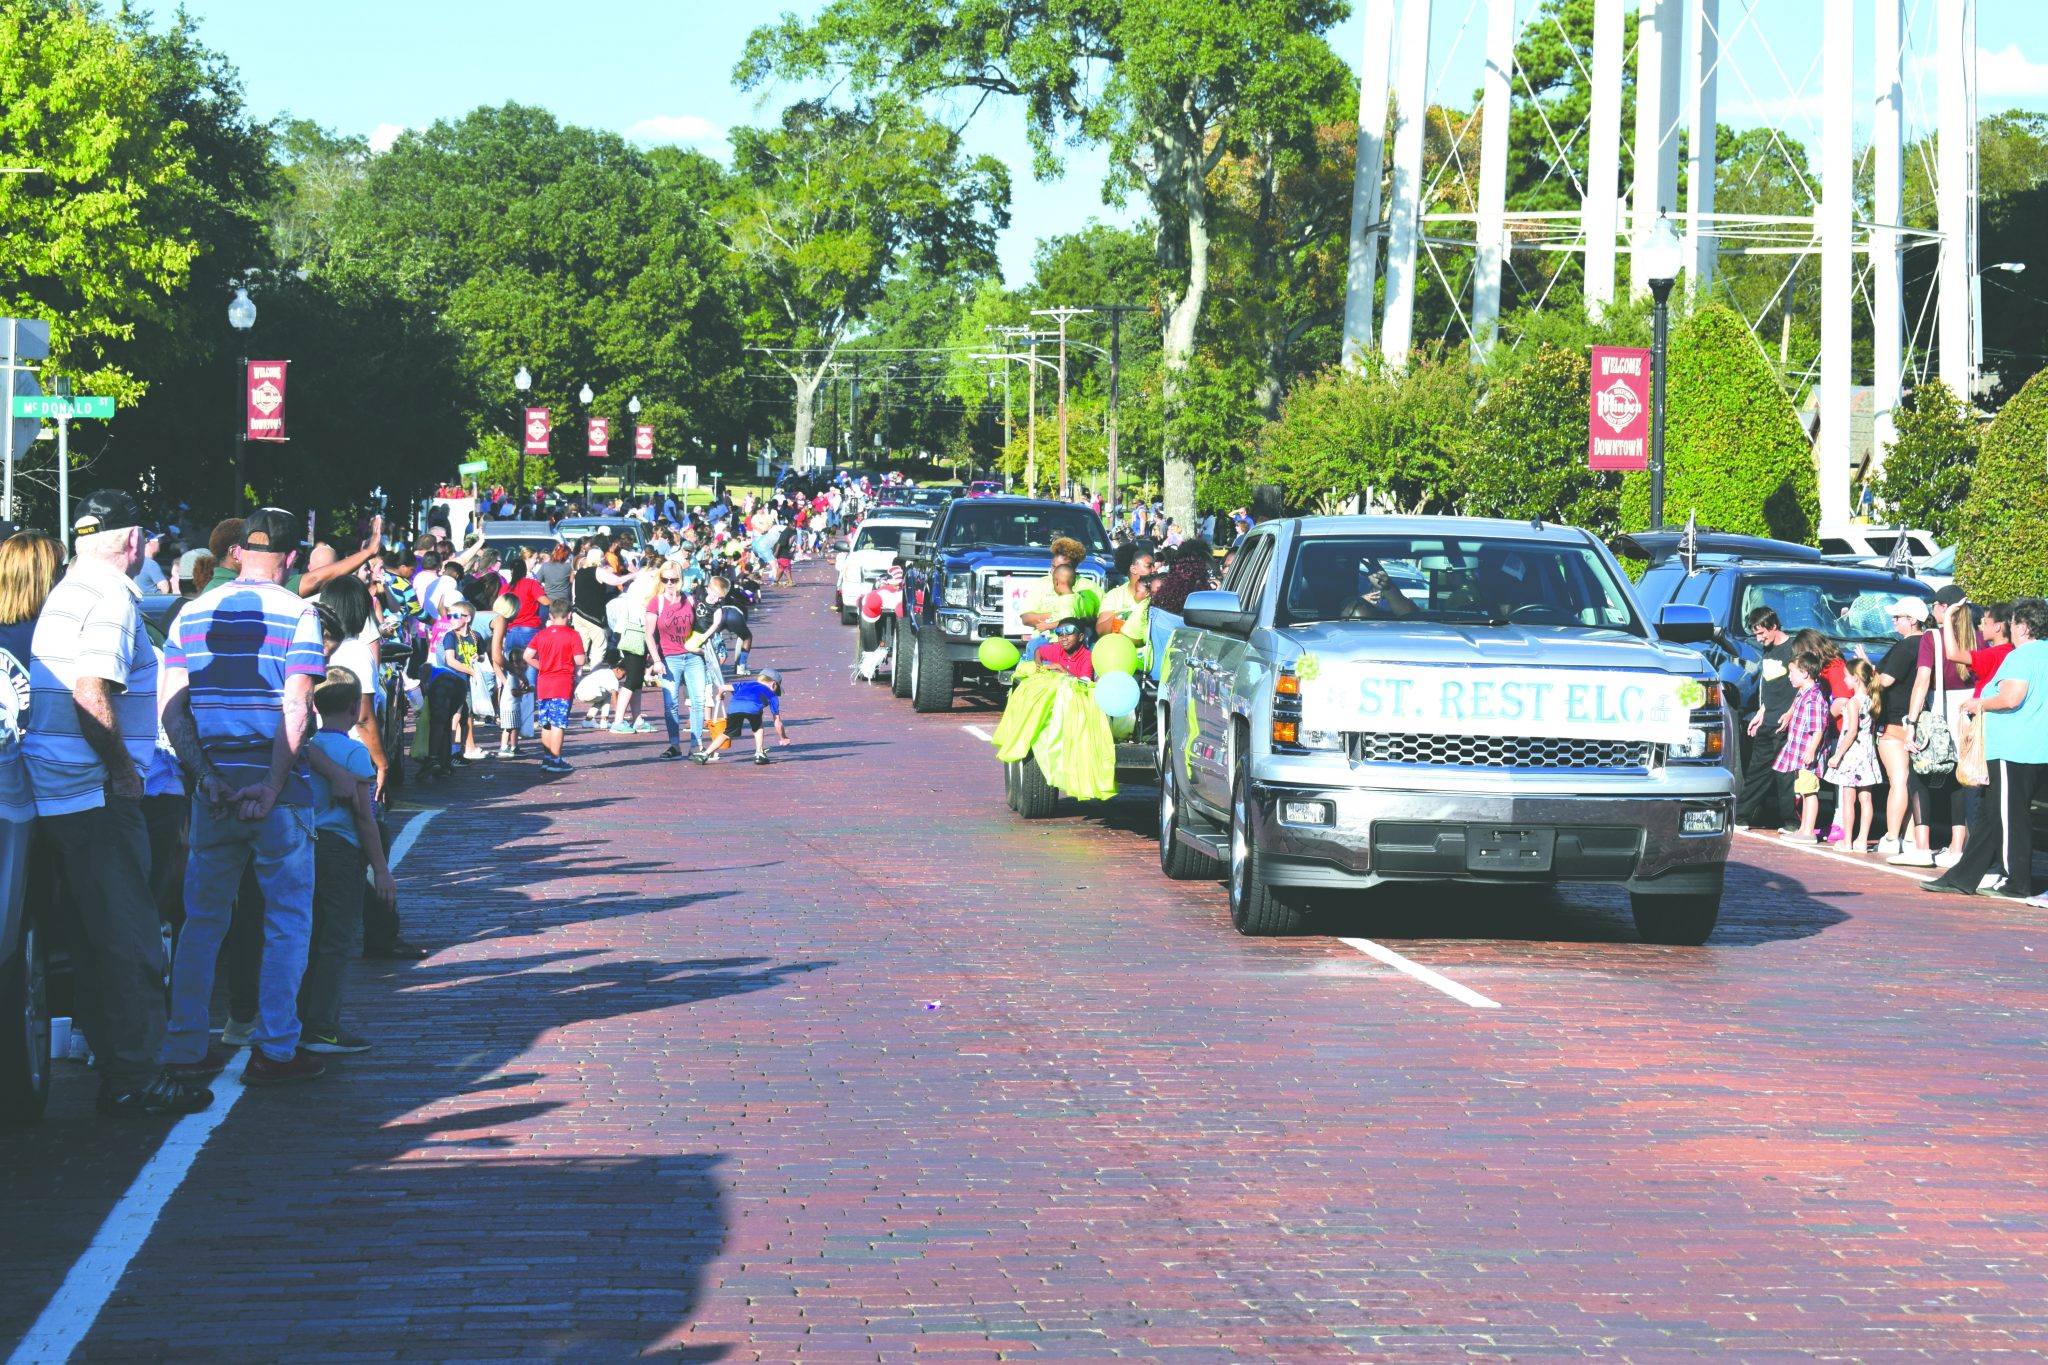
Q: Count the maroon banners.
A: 5